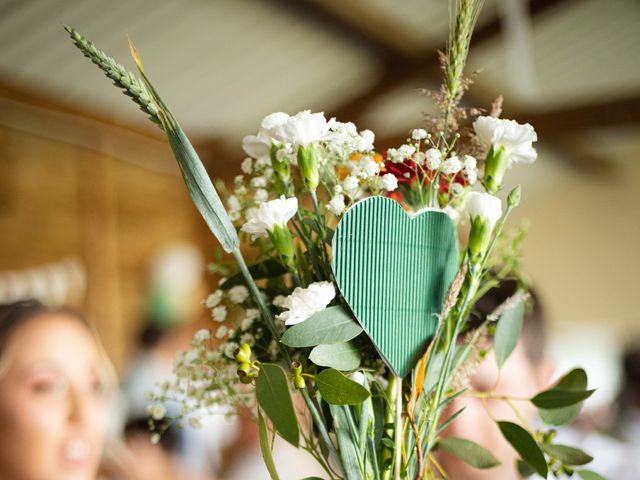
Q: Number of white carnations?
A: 6